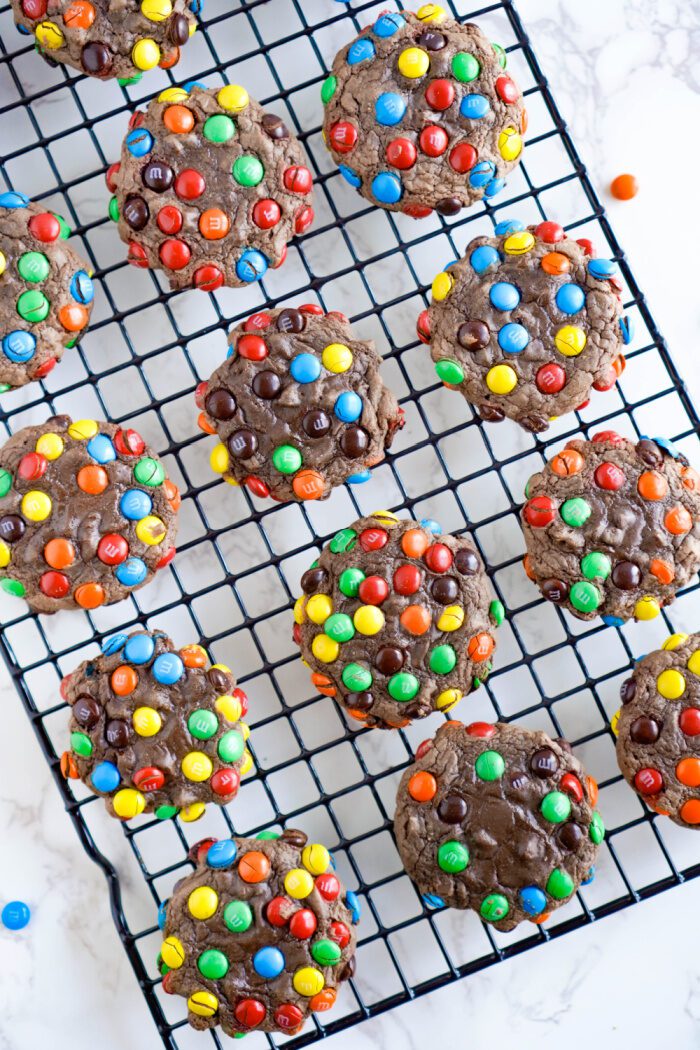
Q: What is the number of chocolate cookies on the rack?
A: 13